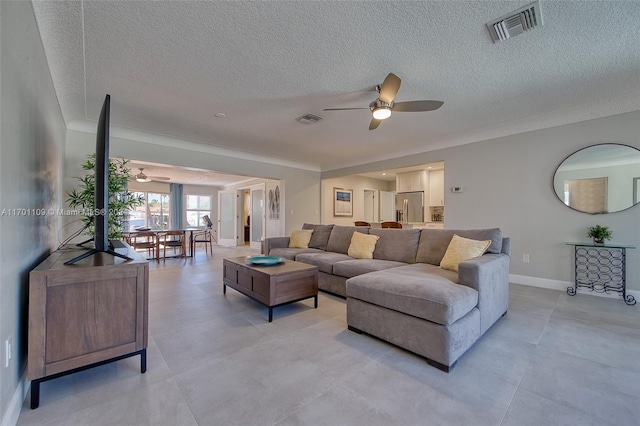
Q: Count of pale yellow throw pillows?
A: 3